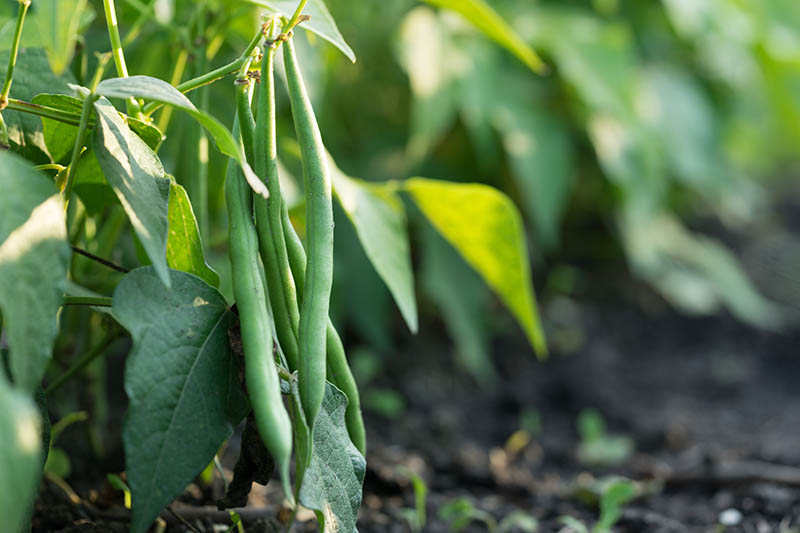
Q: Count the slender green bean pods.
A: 4